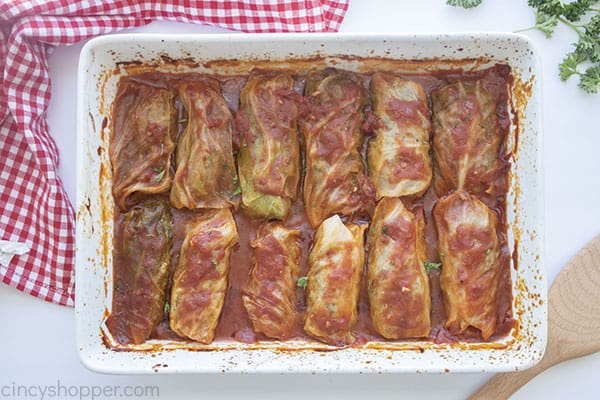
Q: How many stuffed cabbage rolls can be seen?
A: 12